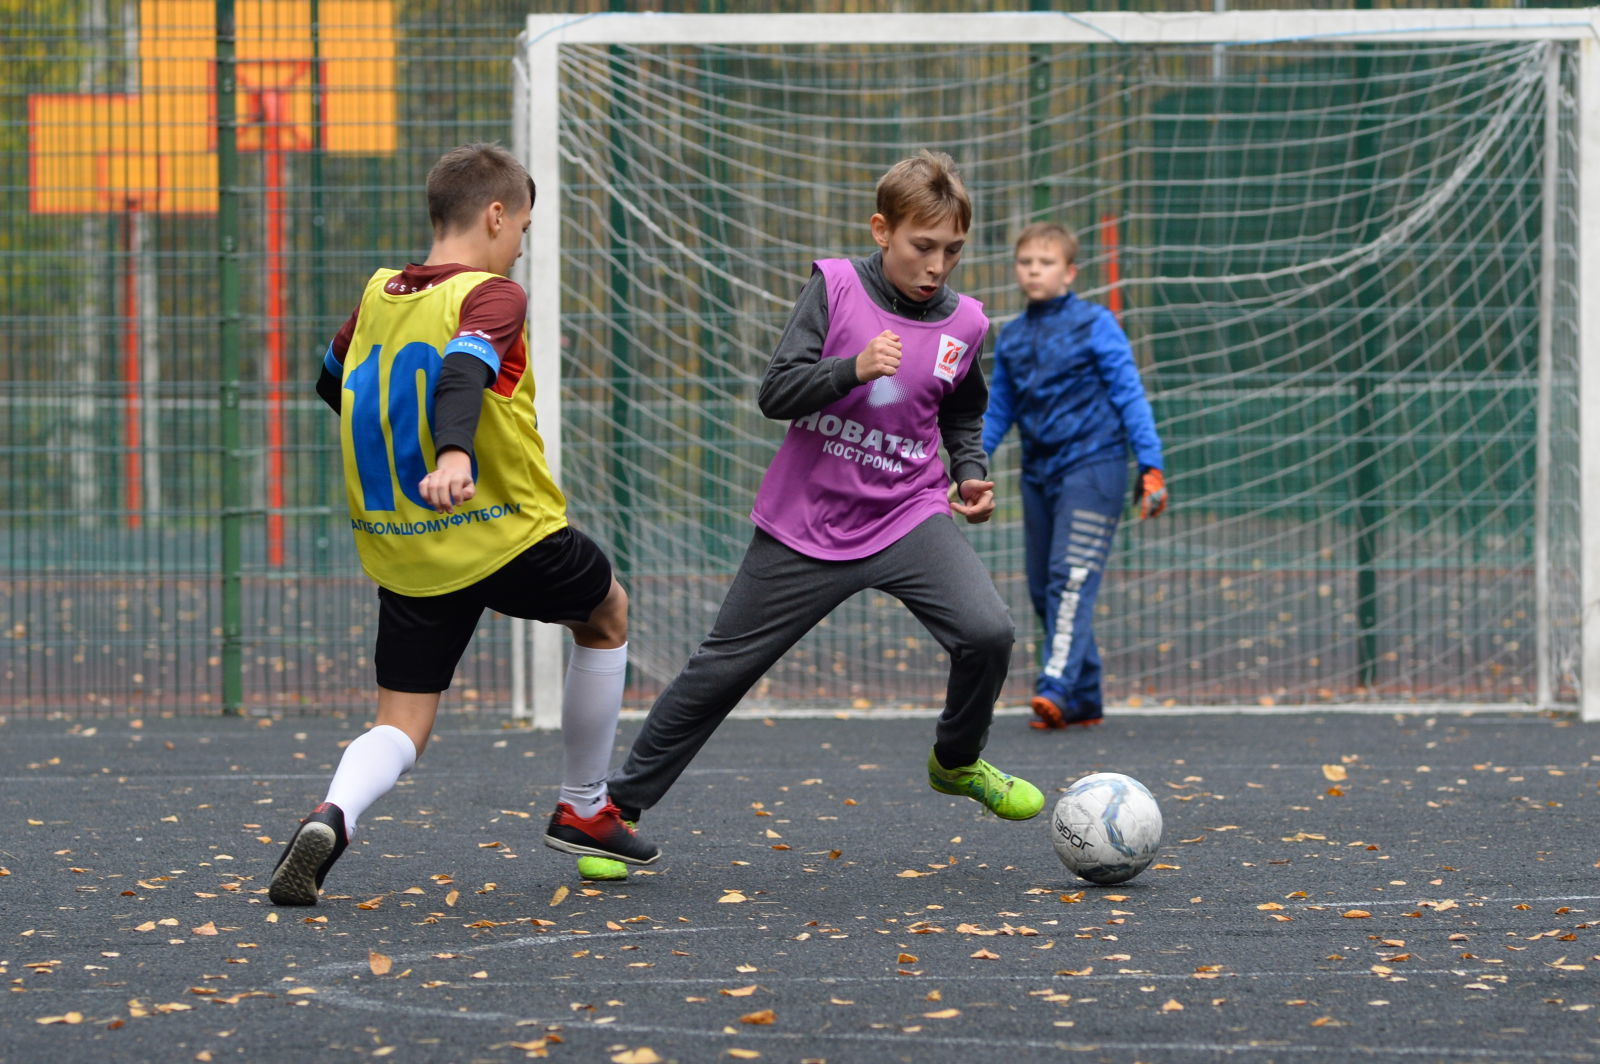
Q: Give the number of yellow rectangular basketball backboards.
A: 2